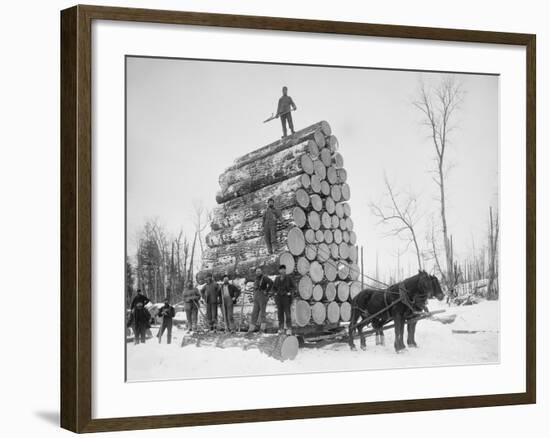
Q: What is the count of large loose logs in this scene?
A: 1